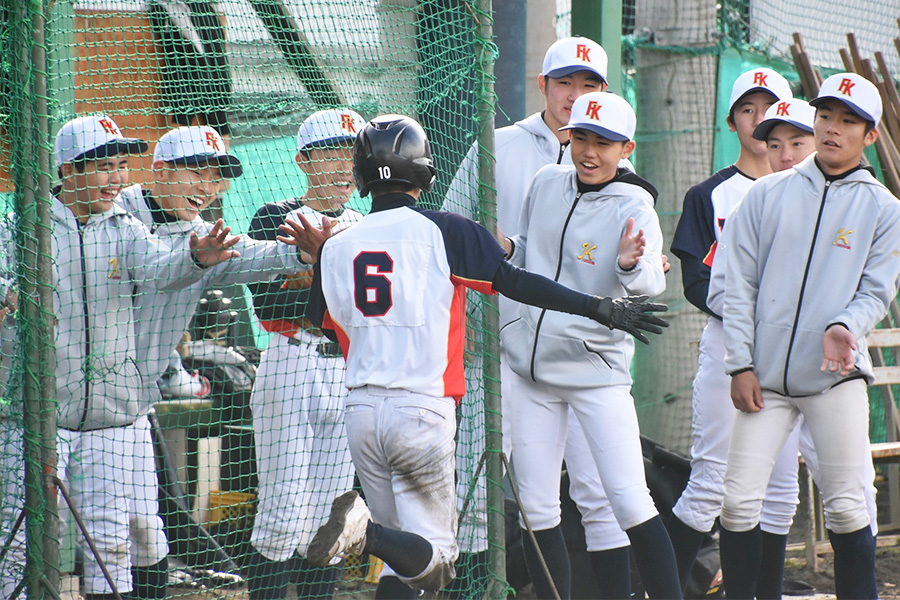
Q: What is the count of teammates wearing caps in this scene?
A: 8